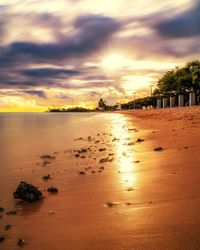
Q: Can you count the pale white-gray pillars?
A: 5